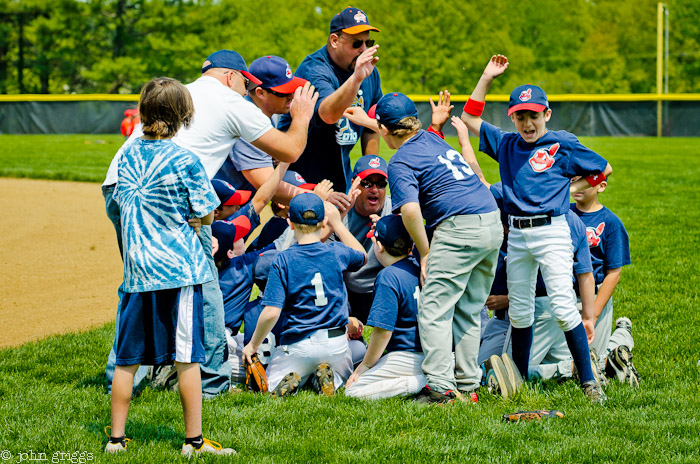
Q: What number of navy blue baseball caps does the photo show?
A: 11